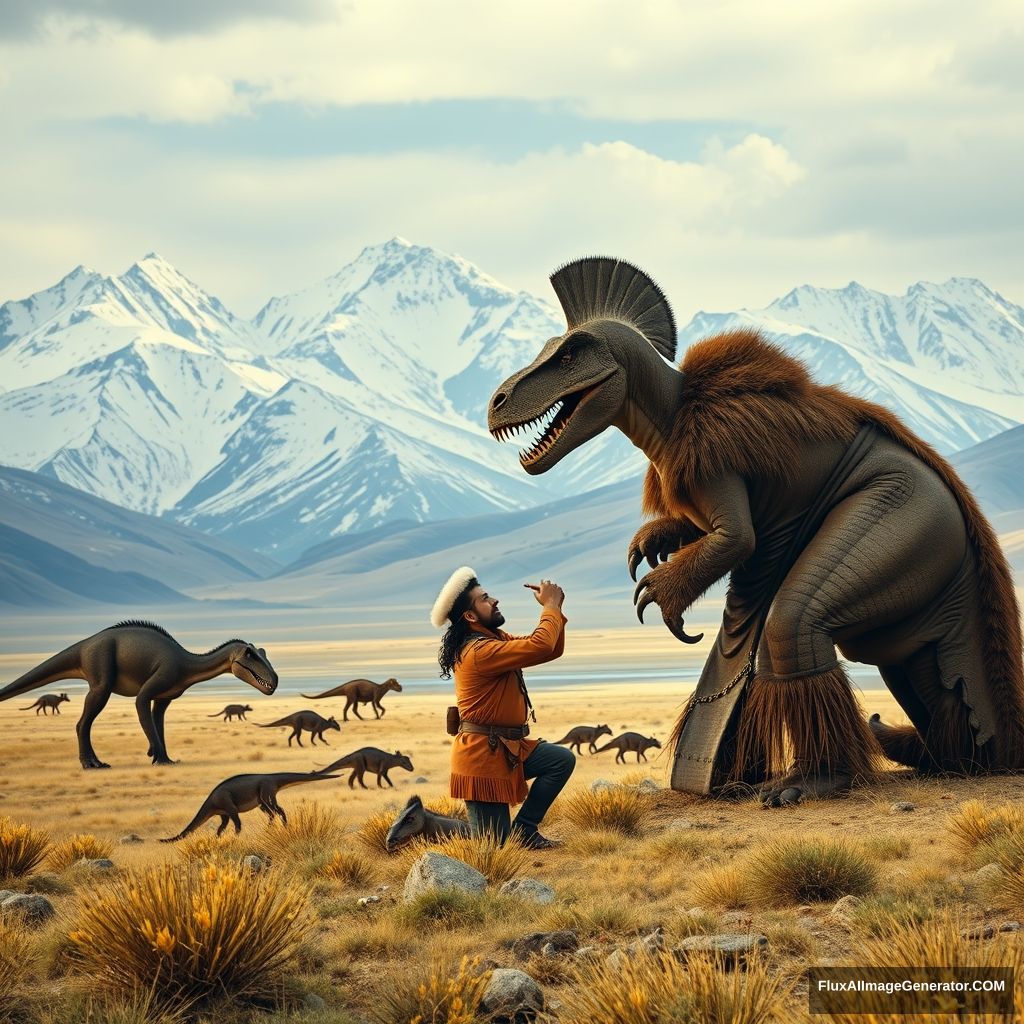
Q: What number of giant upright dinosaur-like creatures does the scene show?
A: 1